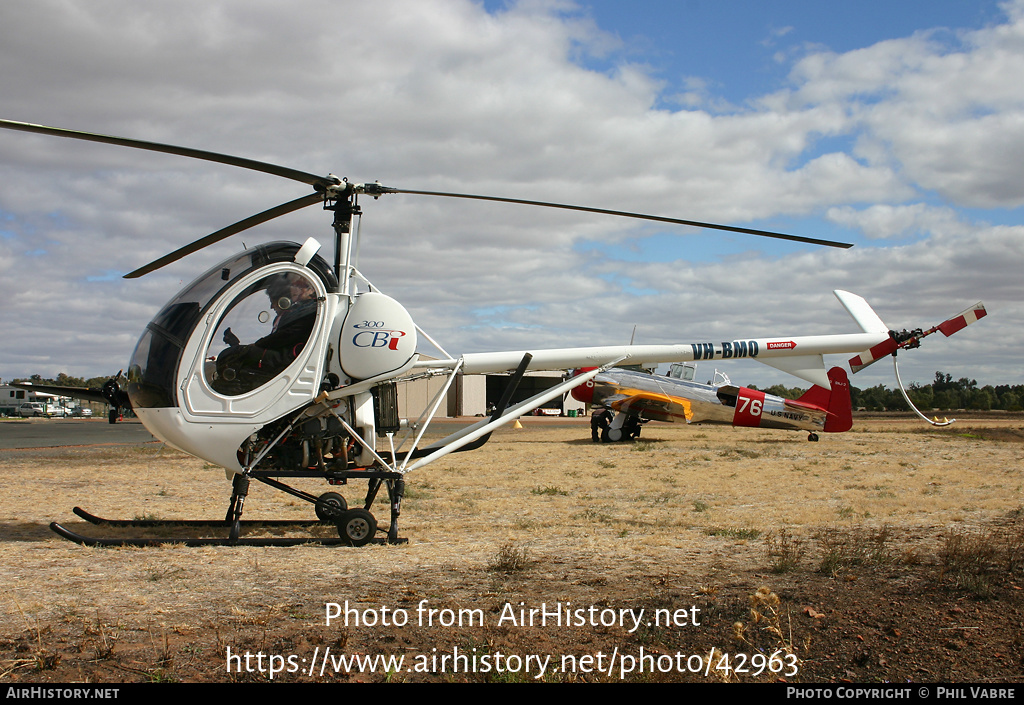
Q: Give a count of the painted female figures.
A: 0